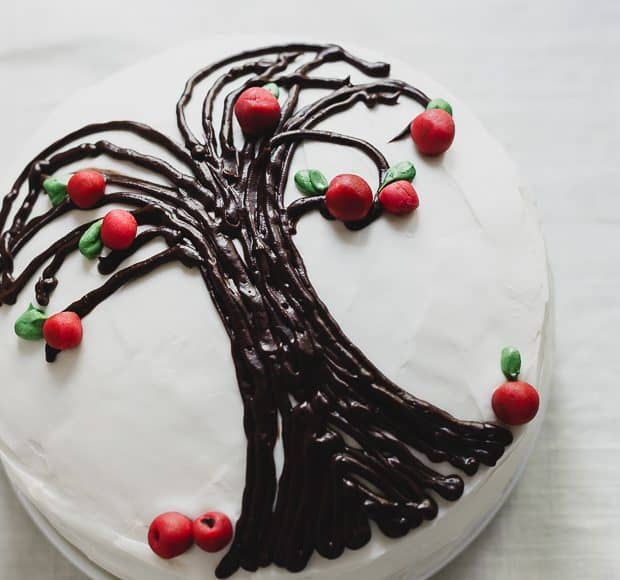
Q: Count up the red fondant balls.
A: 10